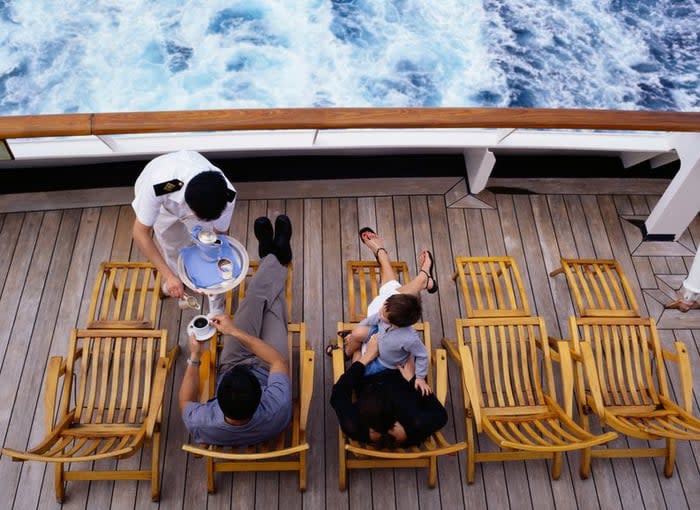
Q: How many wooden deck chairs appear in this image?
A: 5